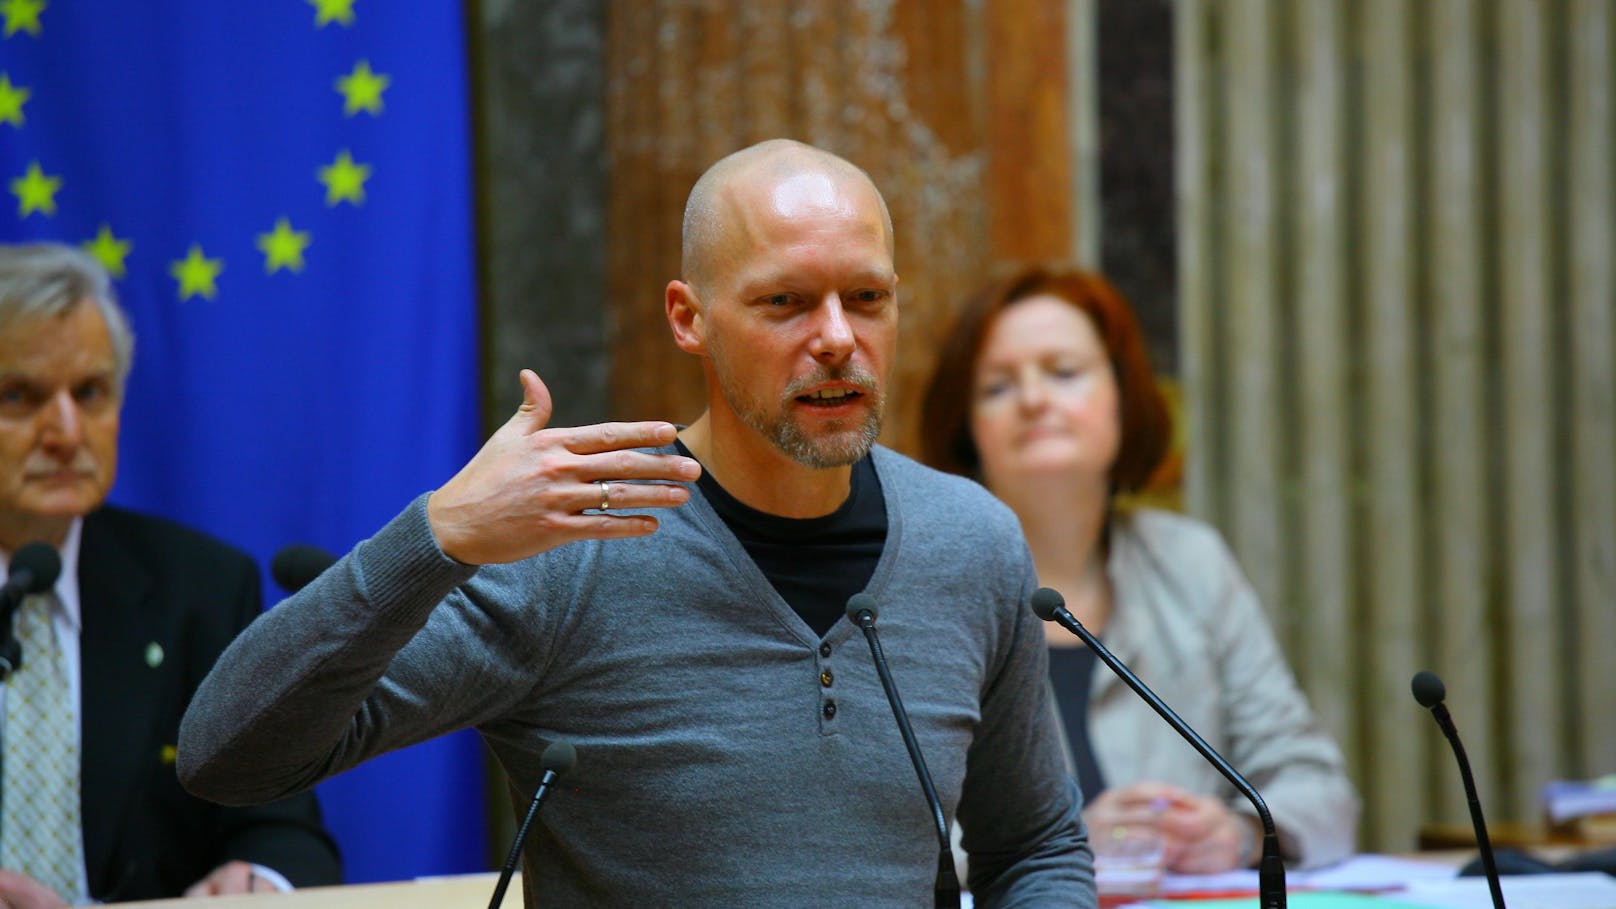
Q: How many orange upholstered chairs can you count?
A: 0